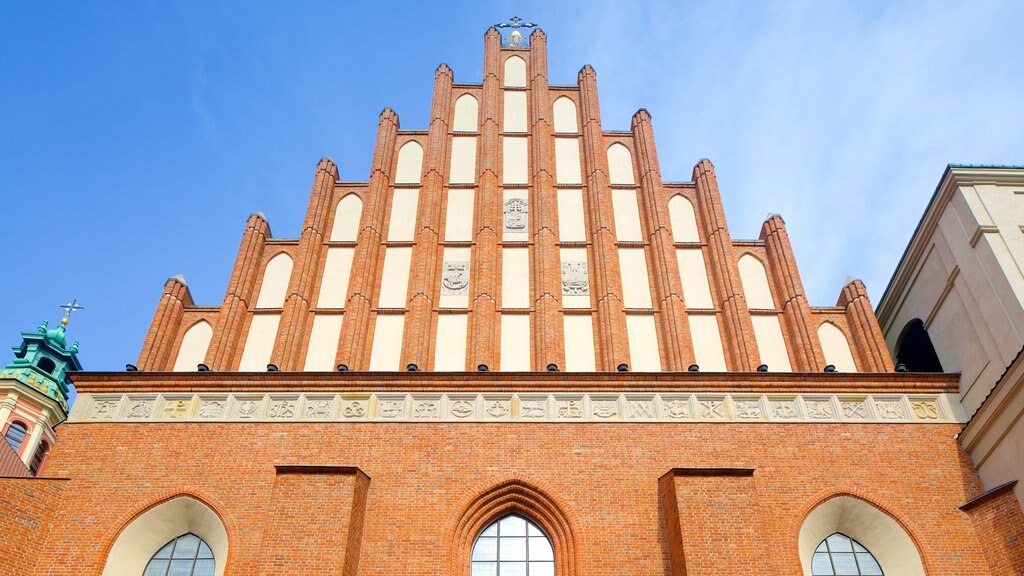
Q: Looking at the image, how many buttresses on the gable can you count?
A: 12